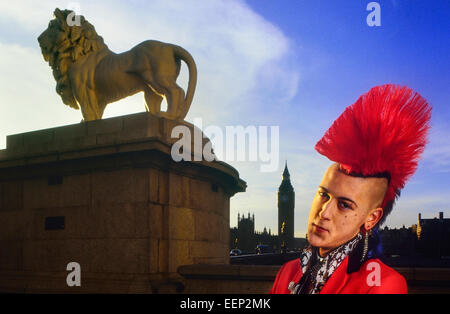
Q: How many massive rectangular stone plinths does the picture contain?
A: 1